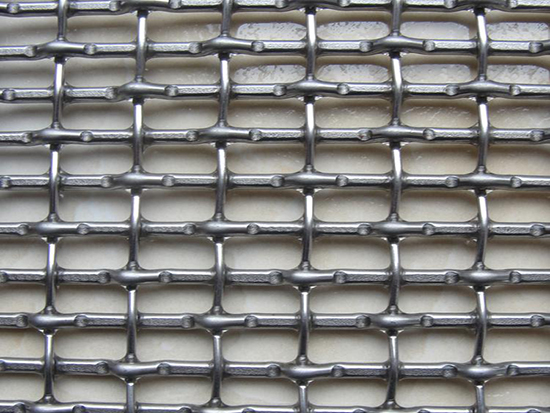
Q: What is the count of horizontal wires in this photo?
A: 10